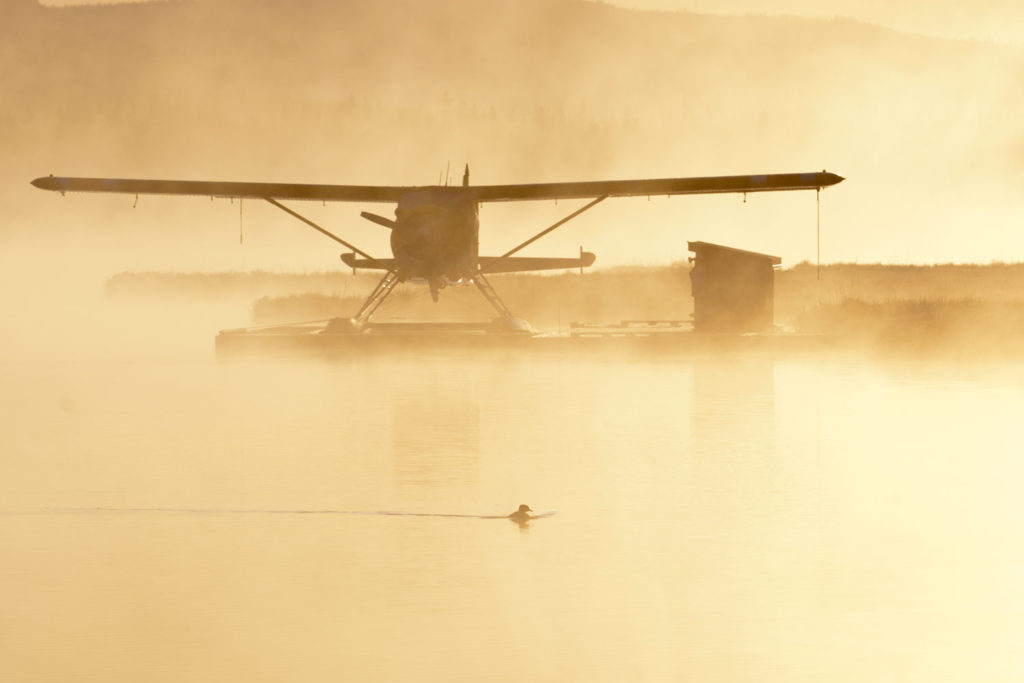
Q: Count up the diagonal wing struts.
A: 2